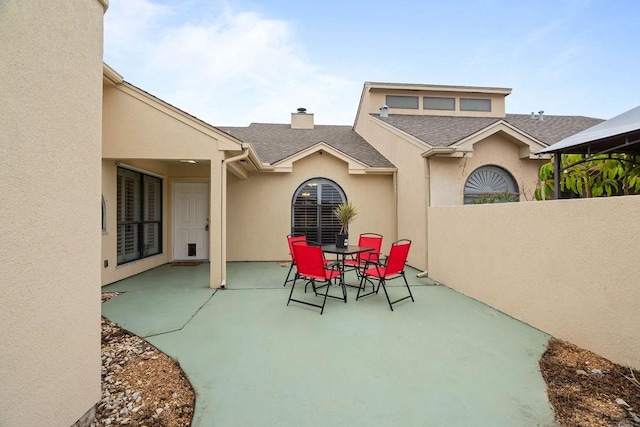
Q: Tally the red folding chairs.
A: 4